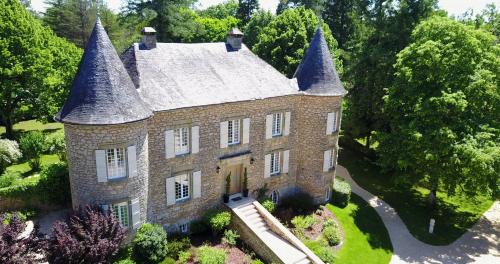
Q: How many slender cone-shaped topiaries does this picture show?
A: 2